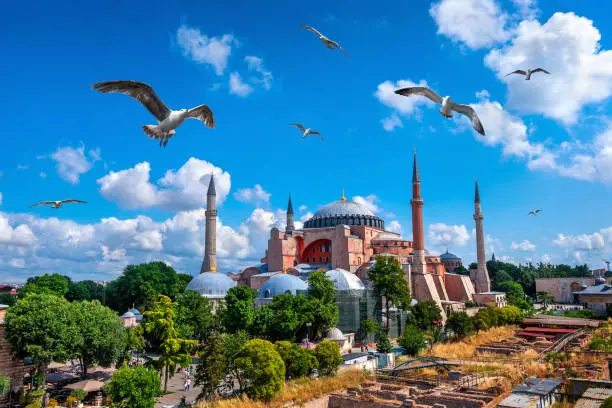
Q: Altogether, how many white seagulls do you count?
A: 7